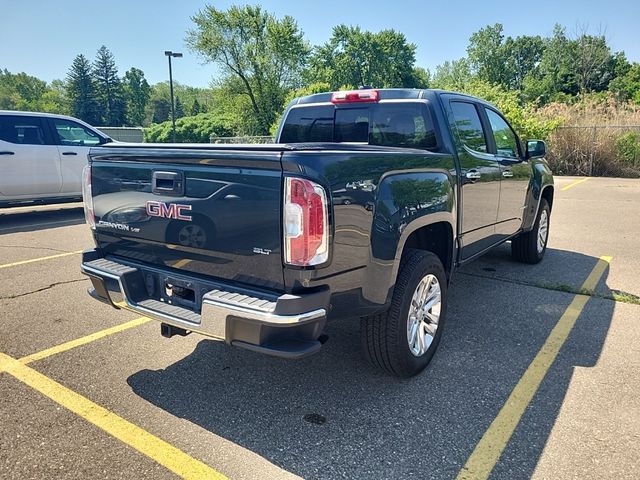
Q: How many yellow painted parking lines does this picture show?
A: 5